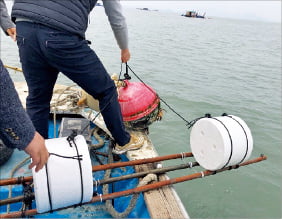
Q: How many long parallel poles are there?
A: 3